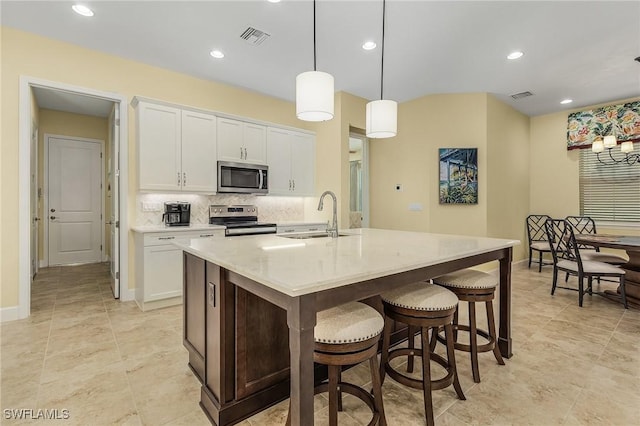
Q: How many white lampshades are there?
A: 5